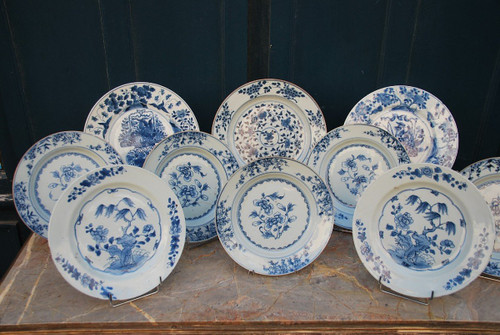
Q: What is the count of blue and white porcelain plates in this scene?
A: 10